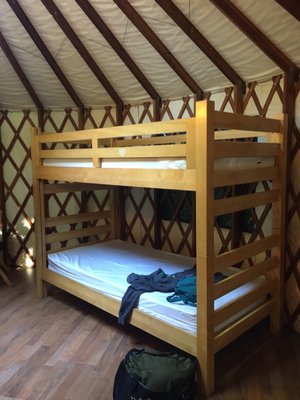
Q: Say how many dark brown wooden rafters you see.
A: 8